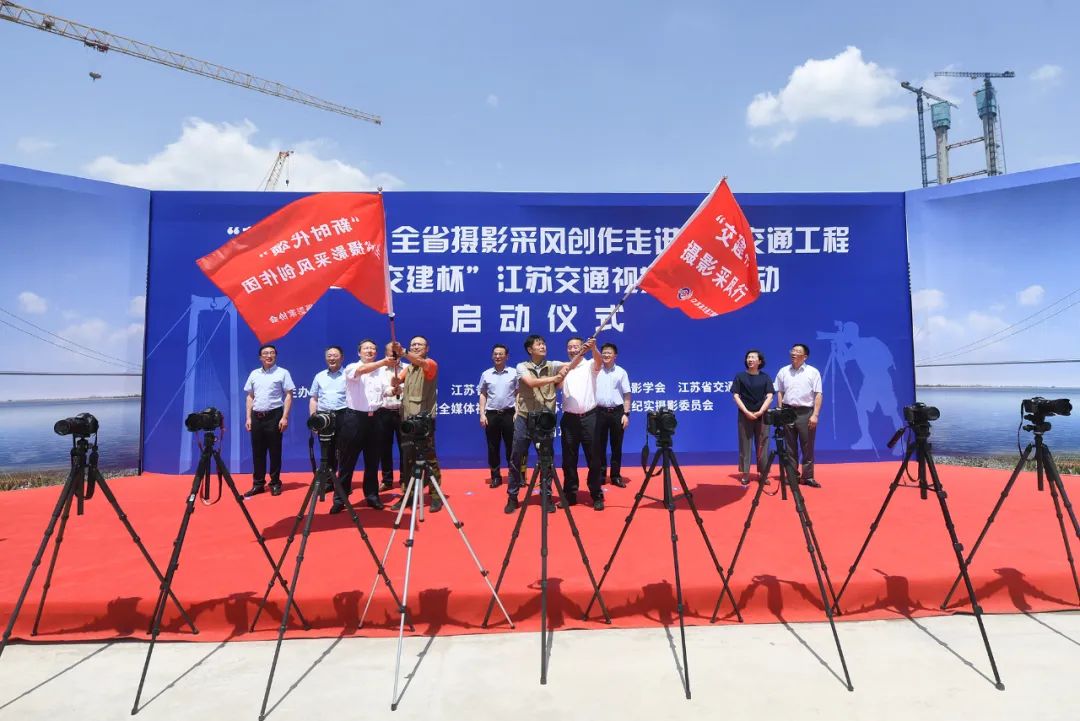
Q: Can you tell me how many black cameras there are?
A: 9